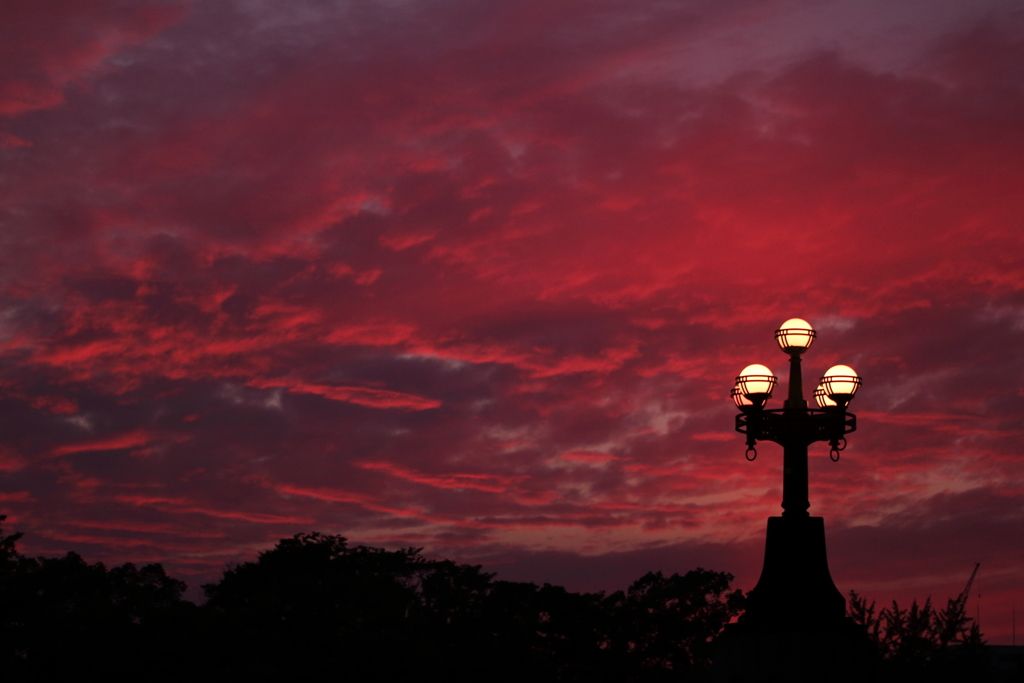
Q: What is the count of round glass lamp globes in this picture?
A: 5